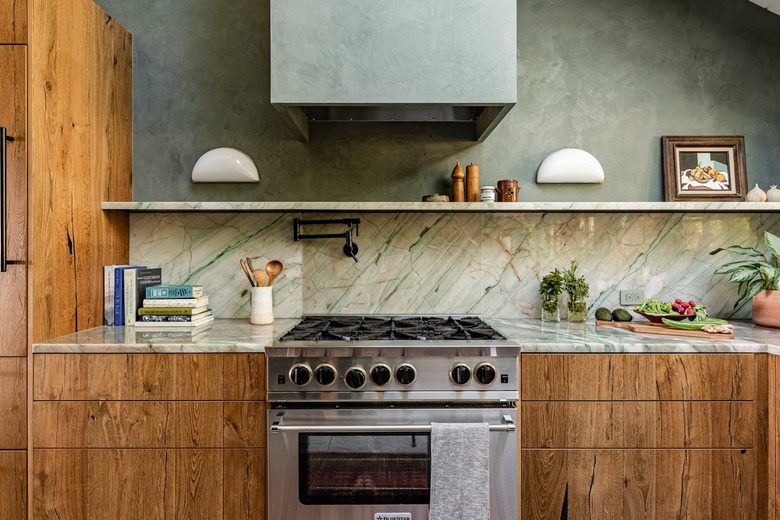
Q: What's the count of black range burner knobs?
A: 7